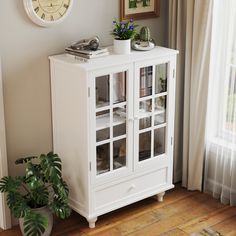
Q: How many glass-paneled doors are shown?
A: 2